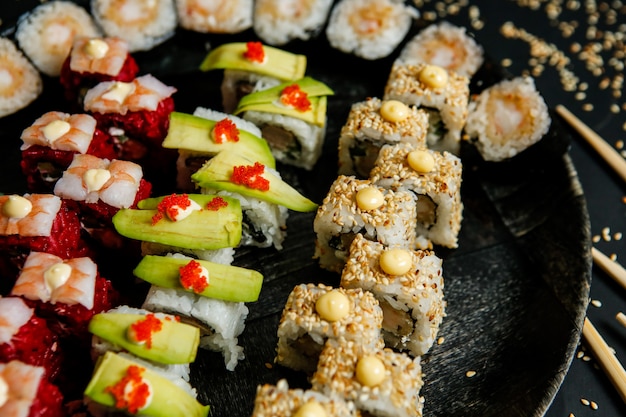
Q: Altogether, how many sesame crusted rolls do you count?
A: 8